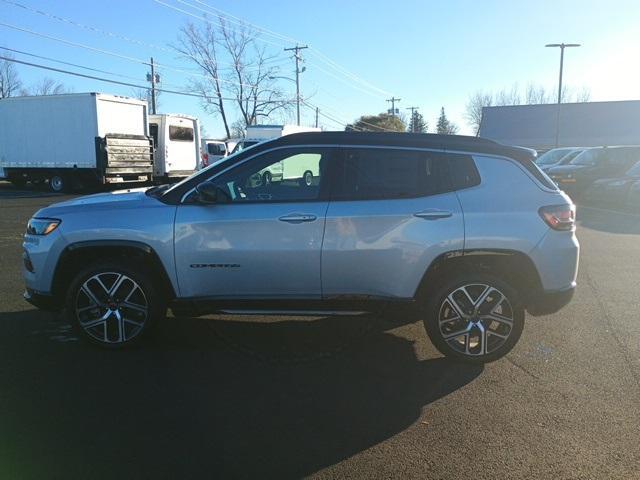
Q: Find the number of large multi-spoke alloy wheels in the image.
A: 2